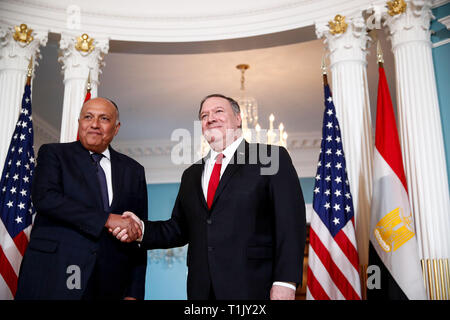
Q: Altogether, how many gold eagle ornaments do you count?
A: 4